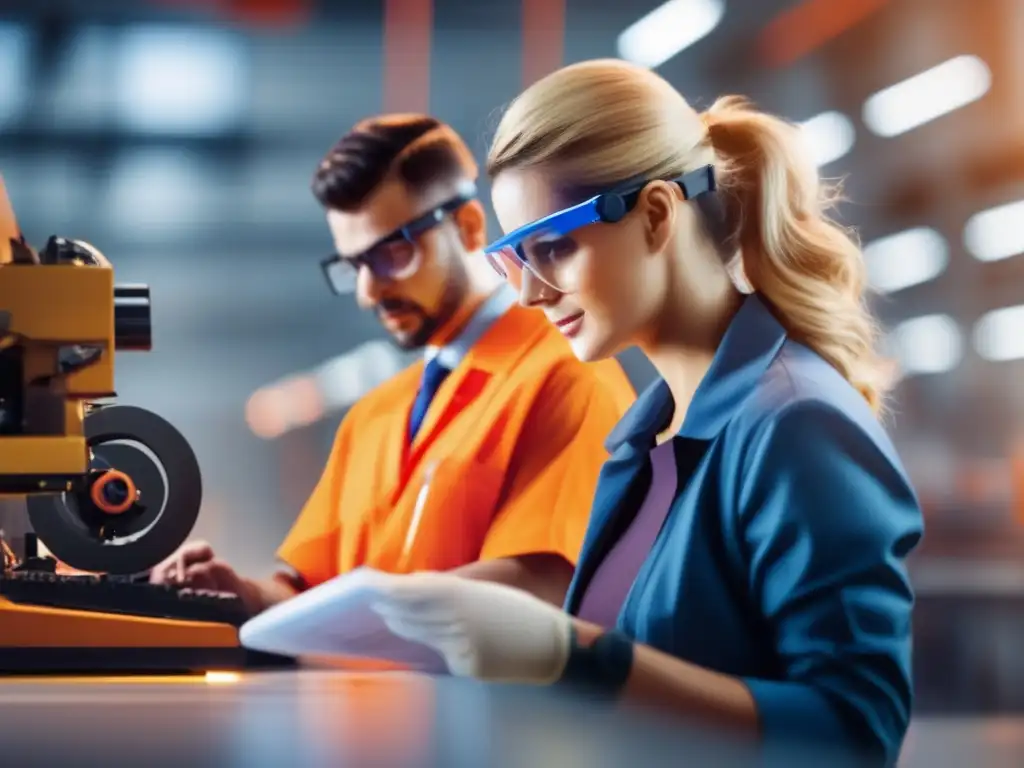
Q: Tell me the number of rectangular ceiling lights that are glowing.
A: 7